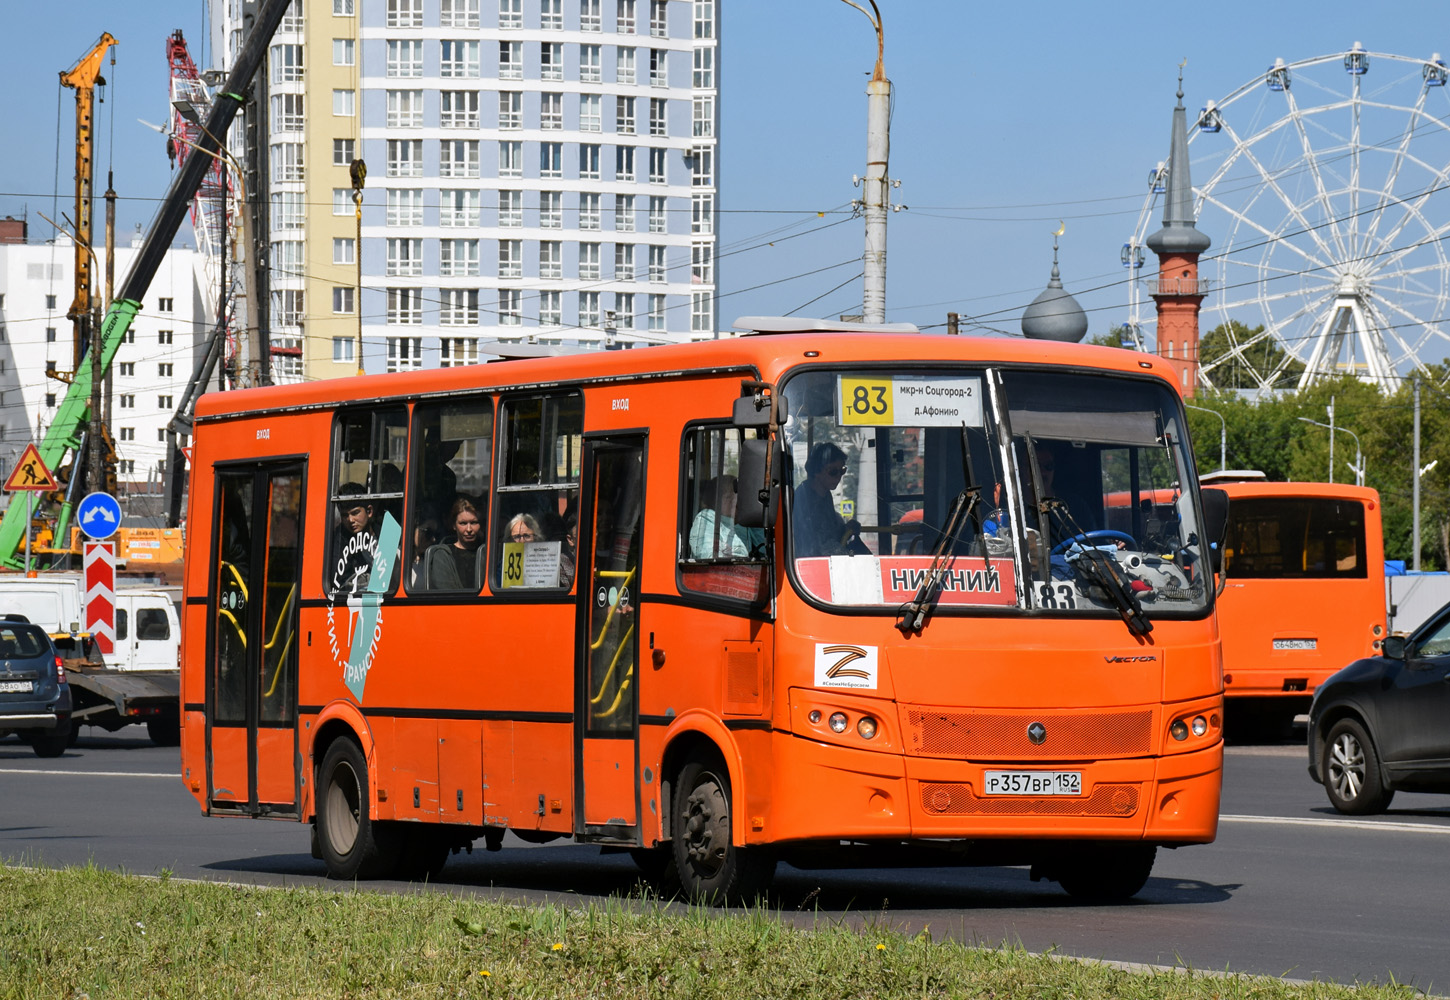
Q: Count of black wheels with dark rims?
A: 2